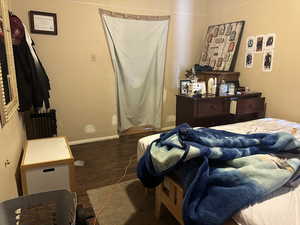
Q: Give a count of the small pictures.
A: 5